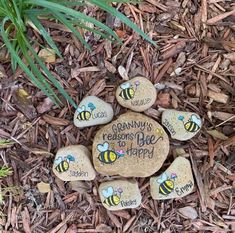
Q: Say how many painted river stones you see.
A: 7